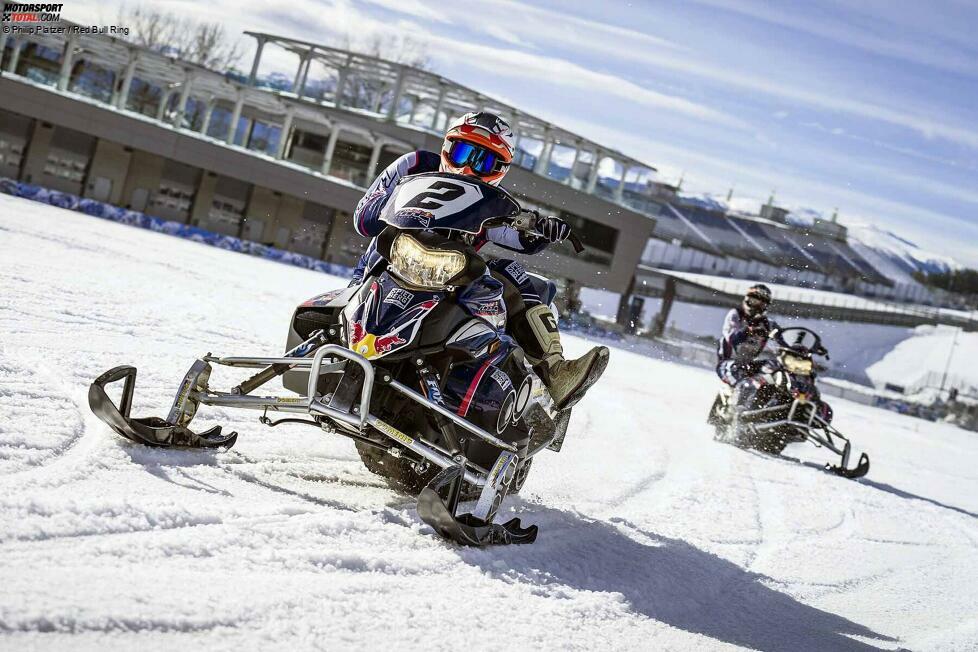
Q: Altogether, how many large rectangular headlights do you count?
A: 2